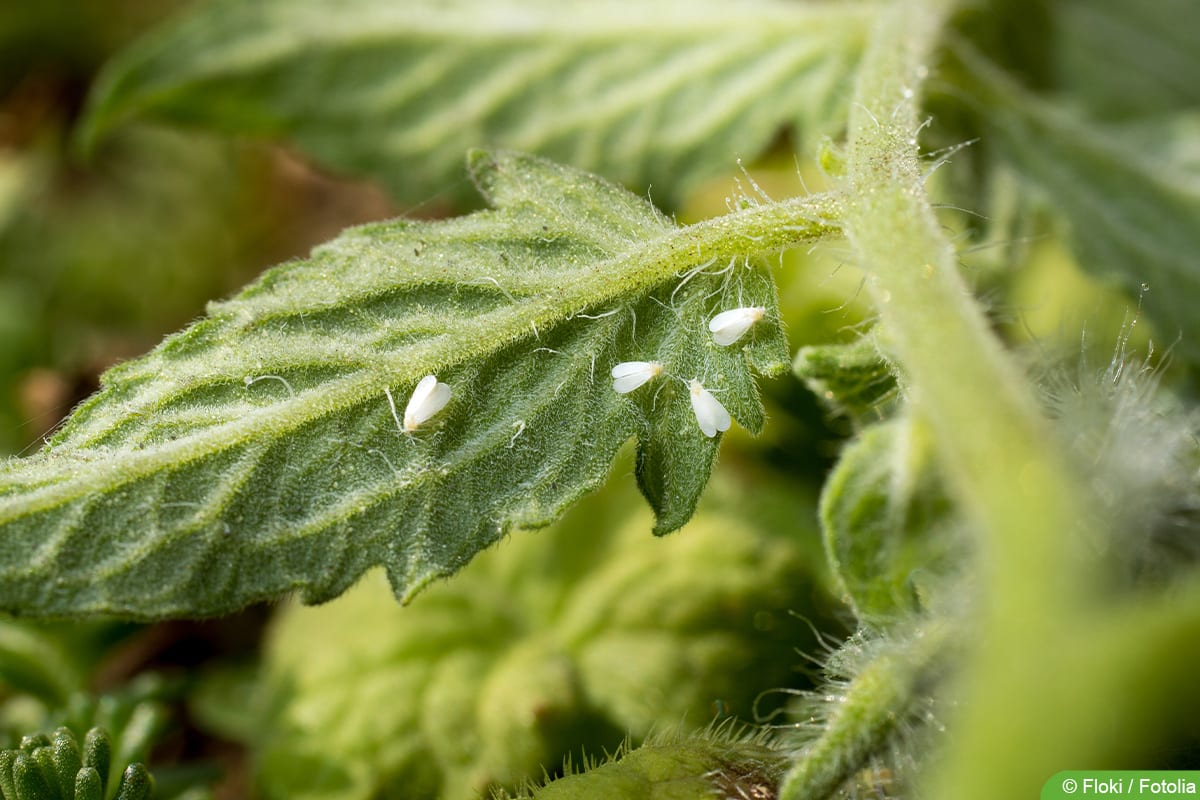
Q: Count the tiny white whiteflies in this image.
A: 4